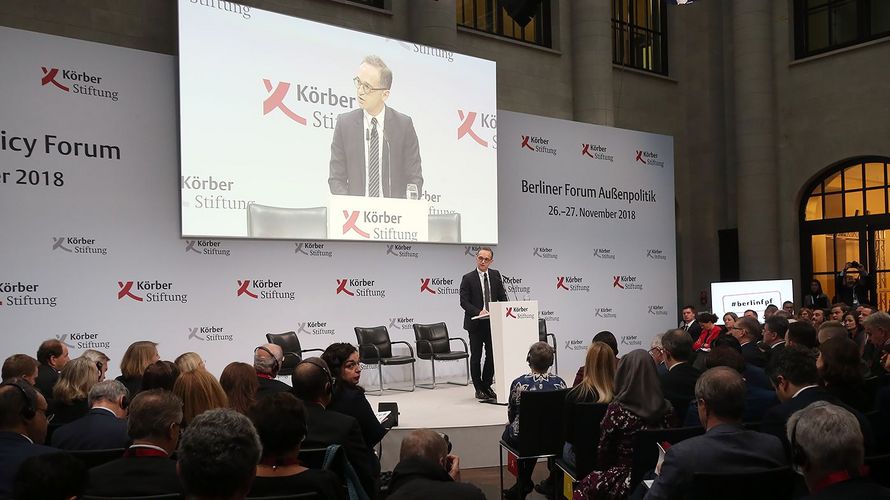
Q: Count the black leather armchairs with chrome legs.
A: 4